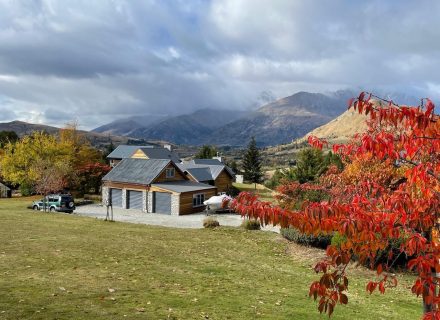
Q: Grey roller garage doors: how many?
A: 3